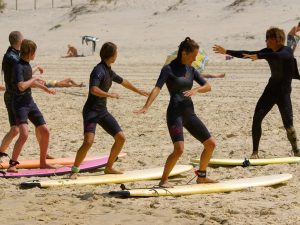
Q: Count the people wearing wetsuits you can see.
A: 5